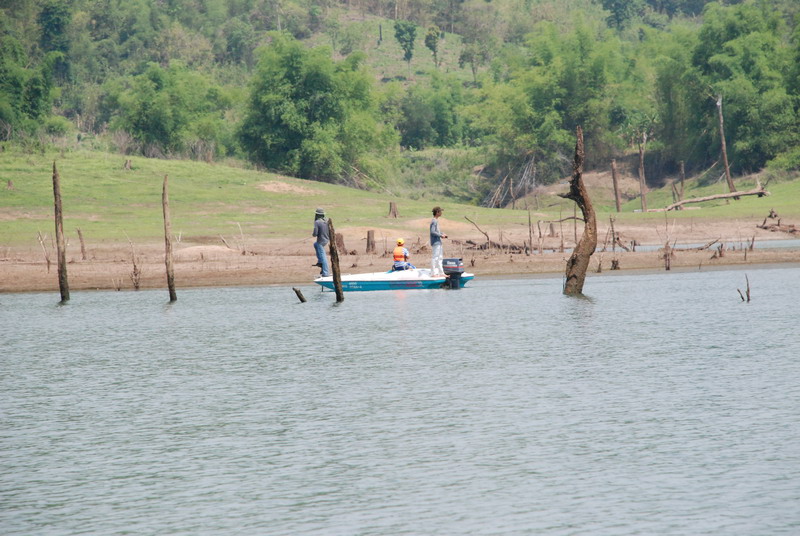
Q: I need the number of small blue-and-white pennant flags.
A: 0